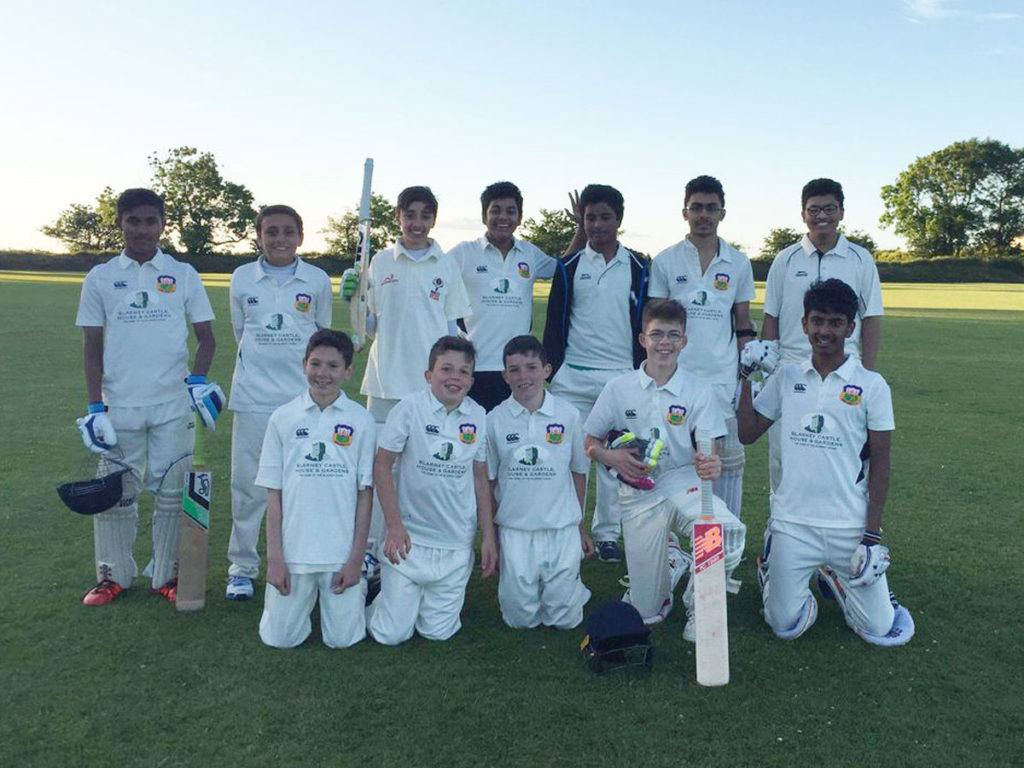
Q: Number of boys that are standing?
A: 7